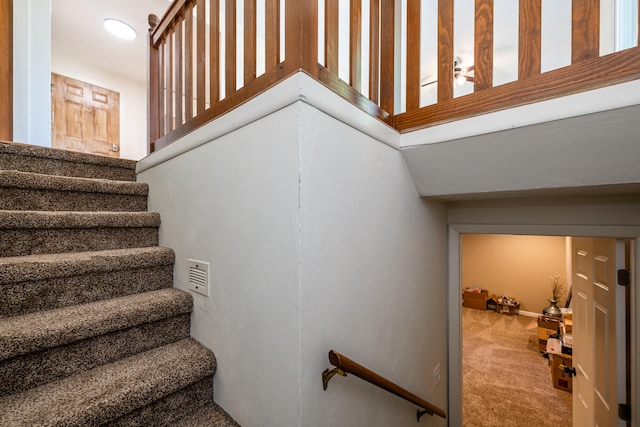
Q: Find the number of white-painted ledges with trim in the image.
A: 3